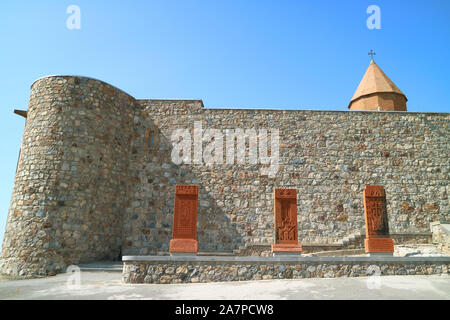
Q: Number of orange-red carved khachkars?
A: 3